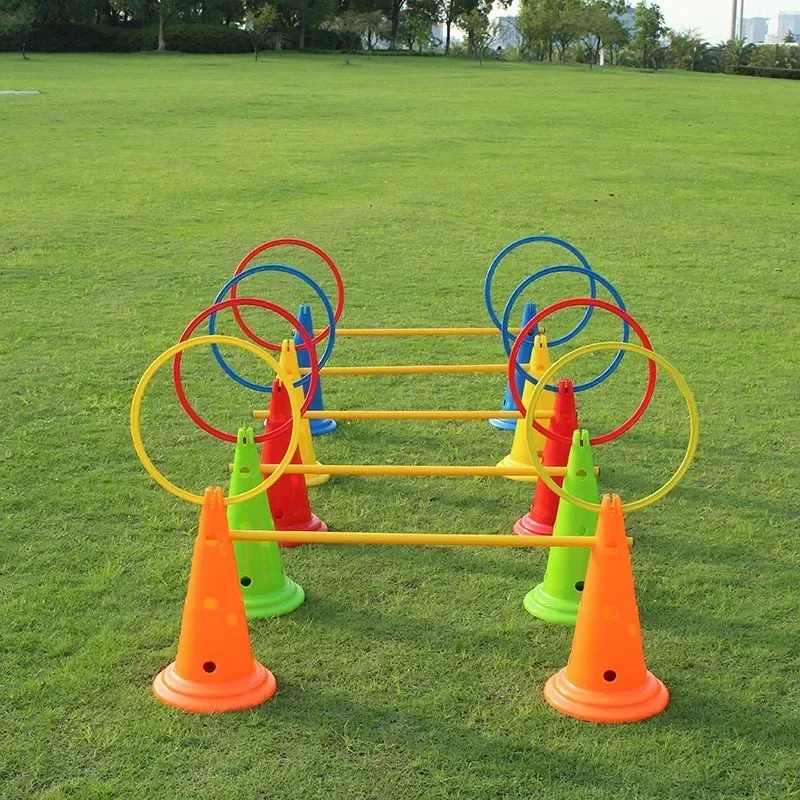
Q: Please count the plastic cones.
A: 10